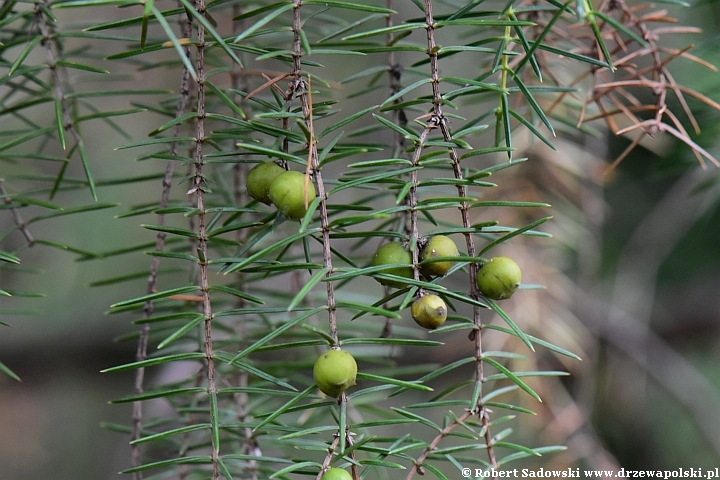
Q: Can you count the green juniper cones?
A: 8